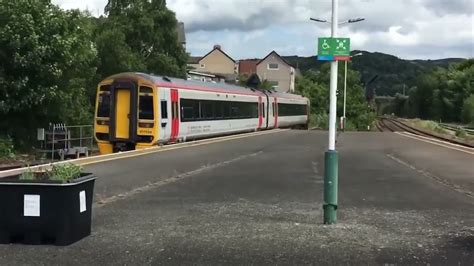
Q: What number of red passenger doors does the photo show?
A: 3